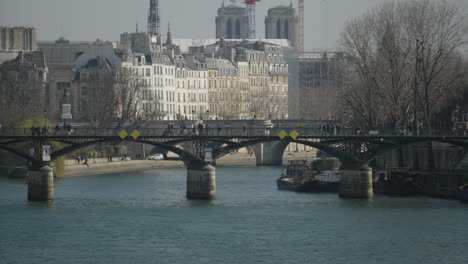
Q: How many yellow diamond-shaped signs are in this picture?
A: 4